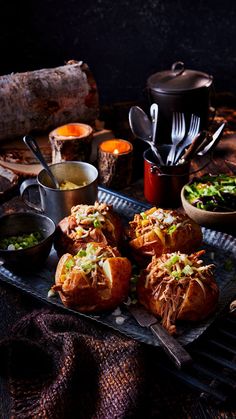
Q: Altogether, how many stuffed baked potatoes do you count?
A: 4